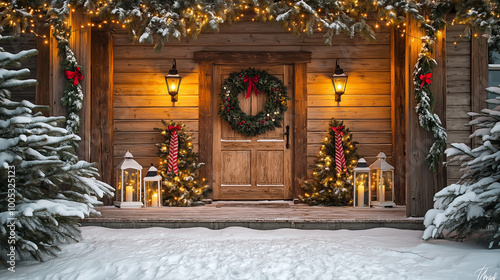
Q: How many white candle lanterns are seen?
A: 4